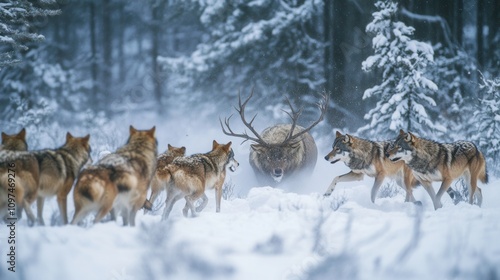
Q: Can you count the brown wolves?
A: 7